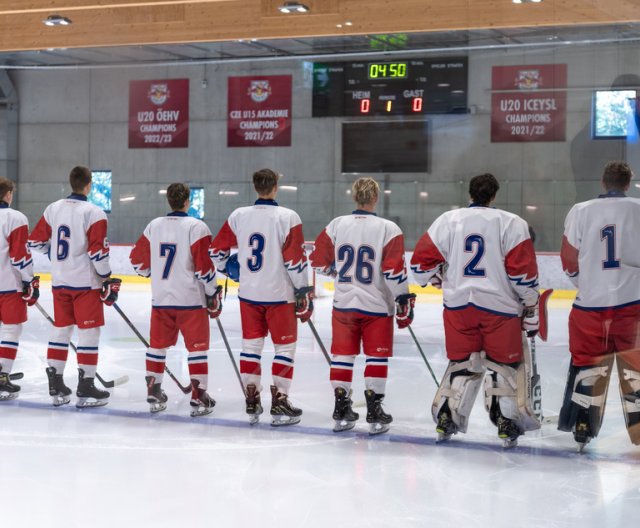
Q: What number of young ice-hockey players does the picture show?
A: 7